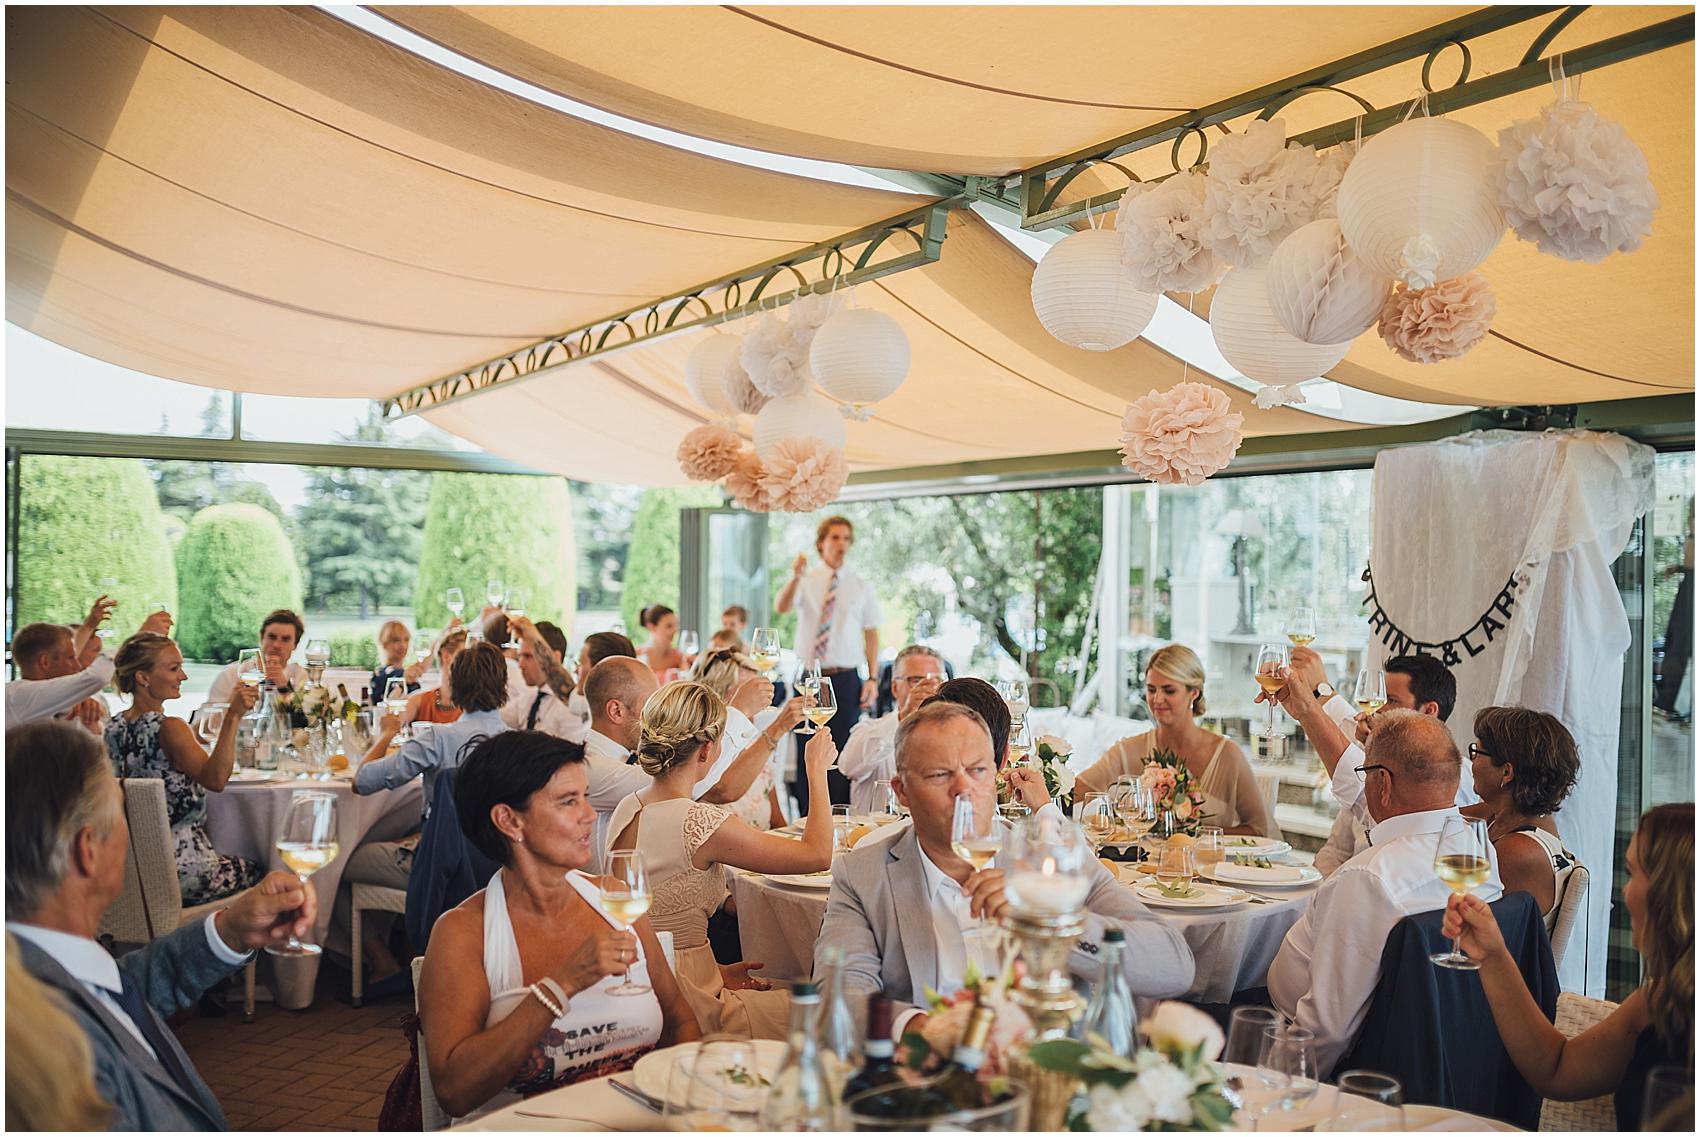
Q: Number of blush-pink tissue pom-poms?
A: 5